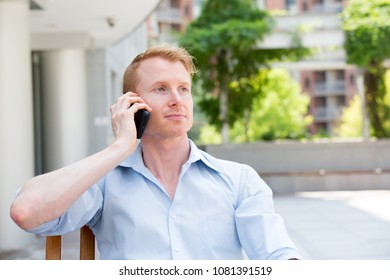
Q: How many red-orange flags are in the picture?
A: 0